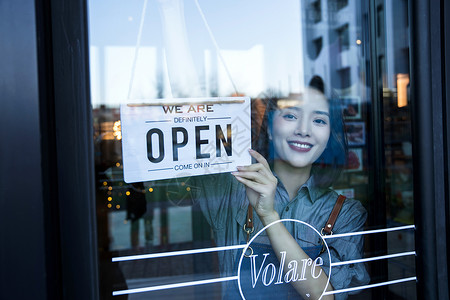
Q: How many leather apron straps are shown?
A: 2